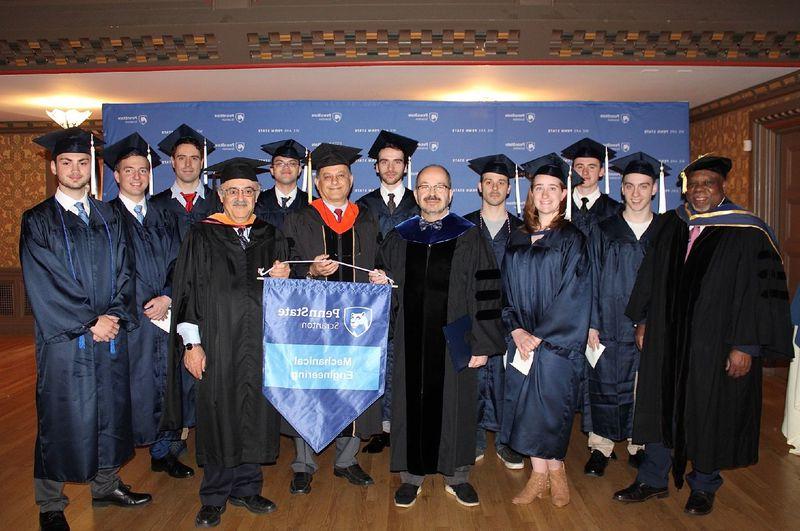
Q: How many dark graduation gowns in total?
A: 13